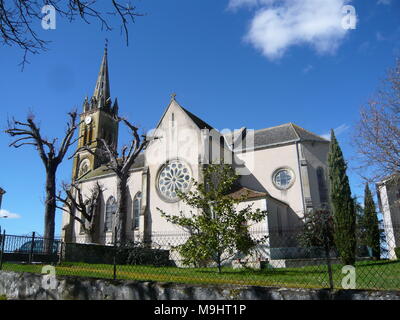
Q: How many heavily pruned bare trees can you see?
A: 3